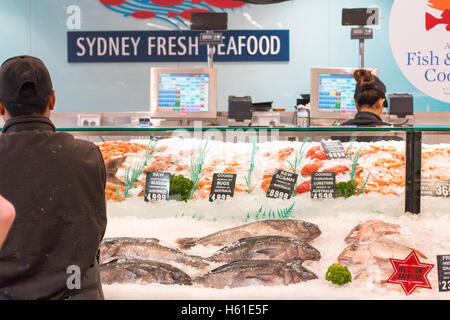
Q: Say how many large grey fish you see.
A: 5